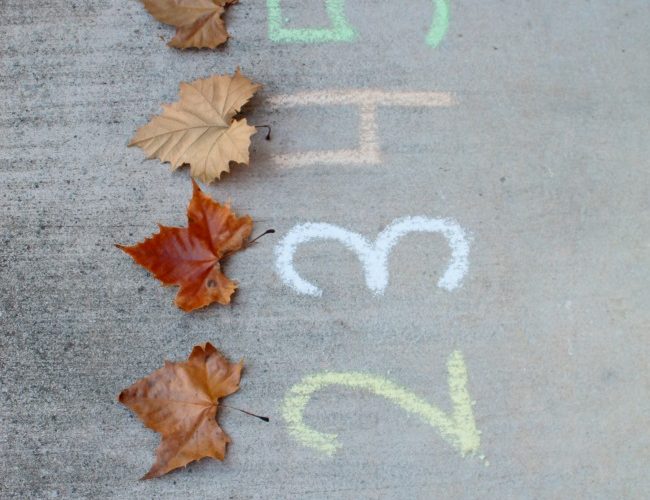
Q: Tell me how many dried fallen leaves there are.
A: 4